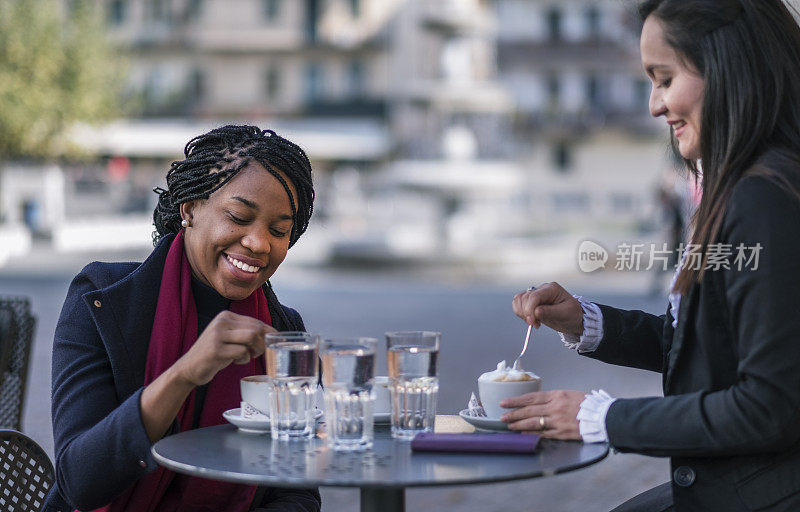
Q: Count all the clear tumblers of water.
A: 3